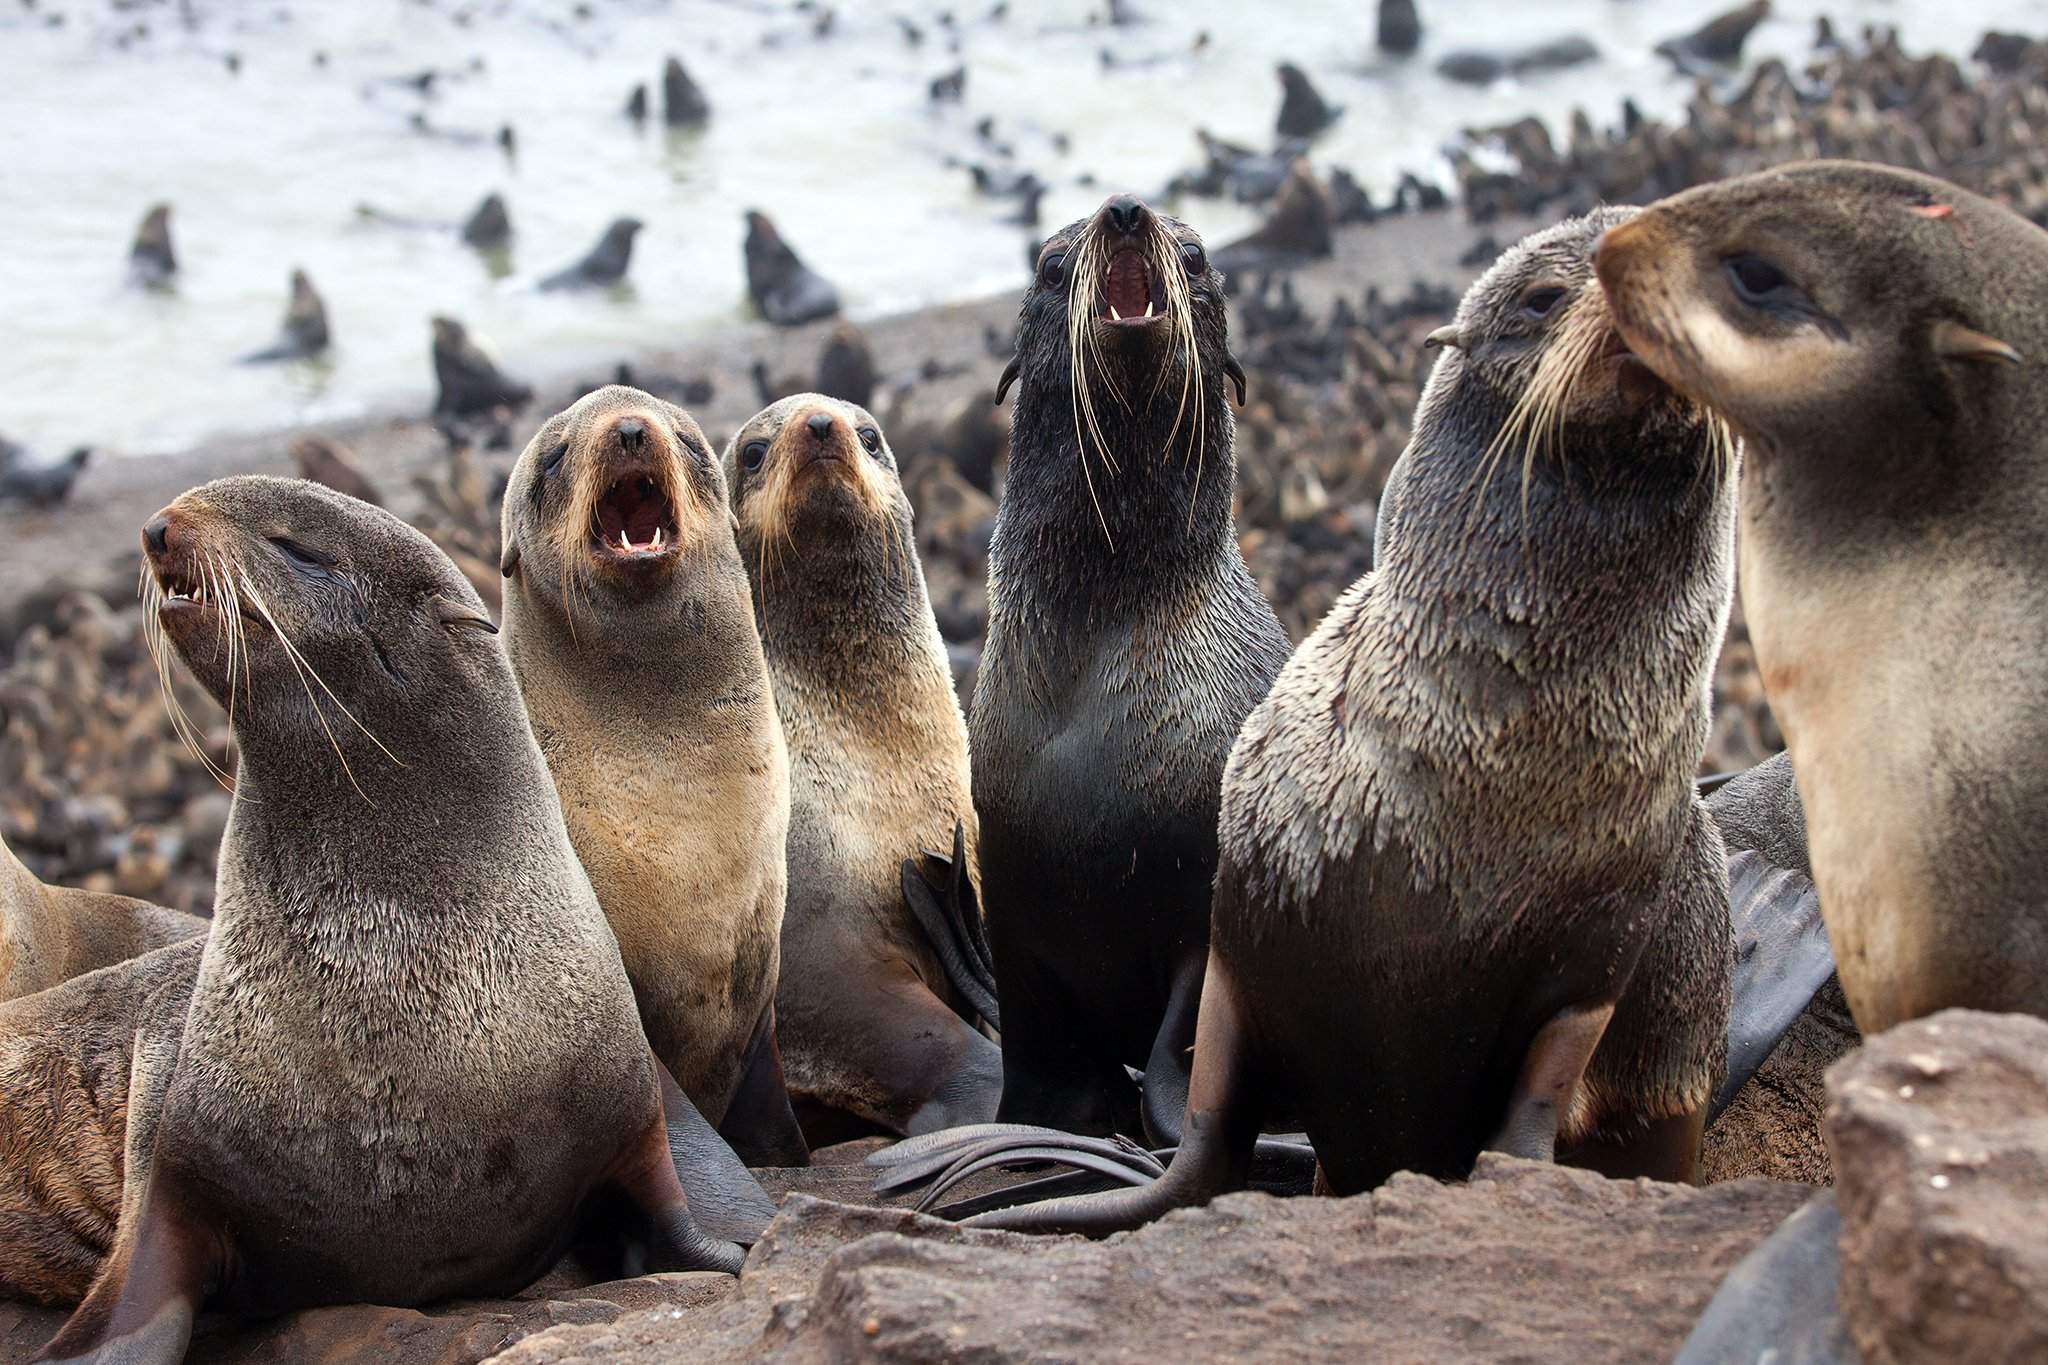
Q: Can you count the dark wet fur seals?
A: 1